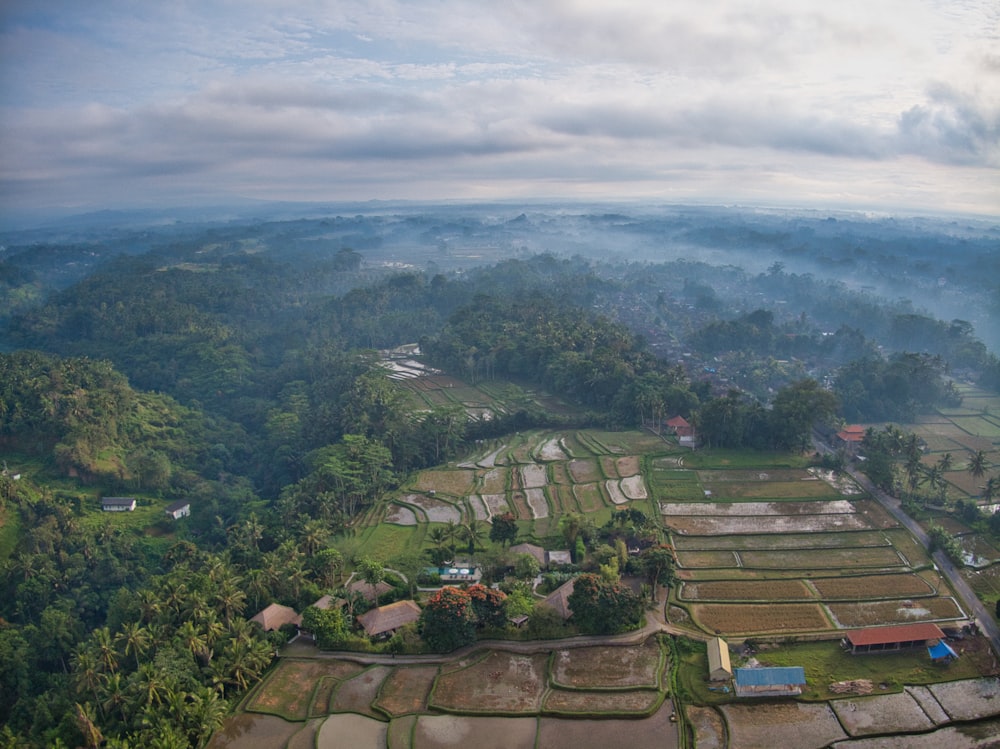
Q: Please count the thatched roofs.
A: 6